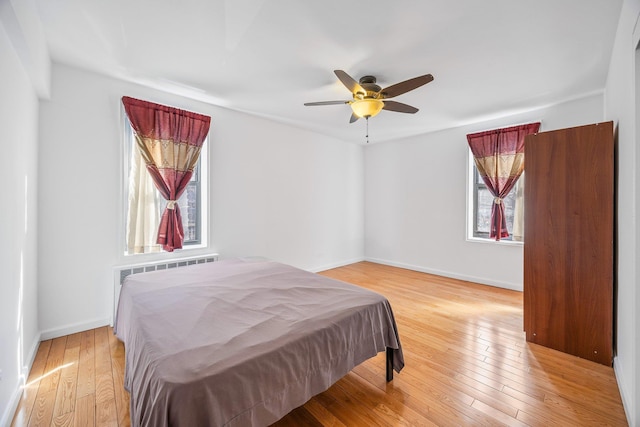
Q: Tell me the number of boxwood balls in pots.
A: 0